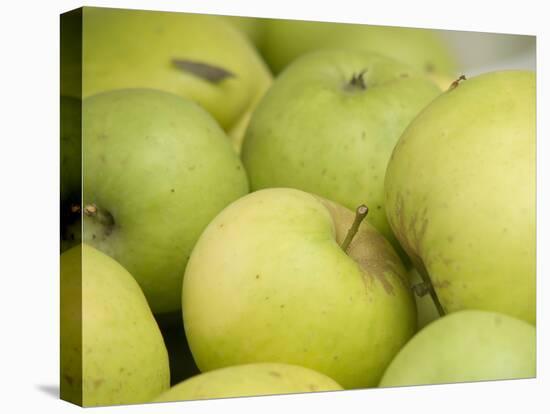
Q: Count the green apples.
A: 9